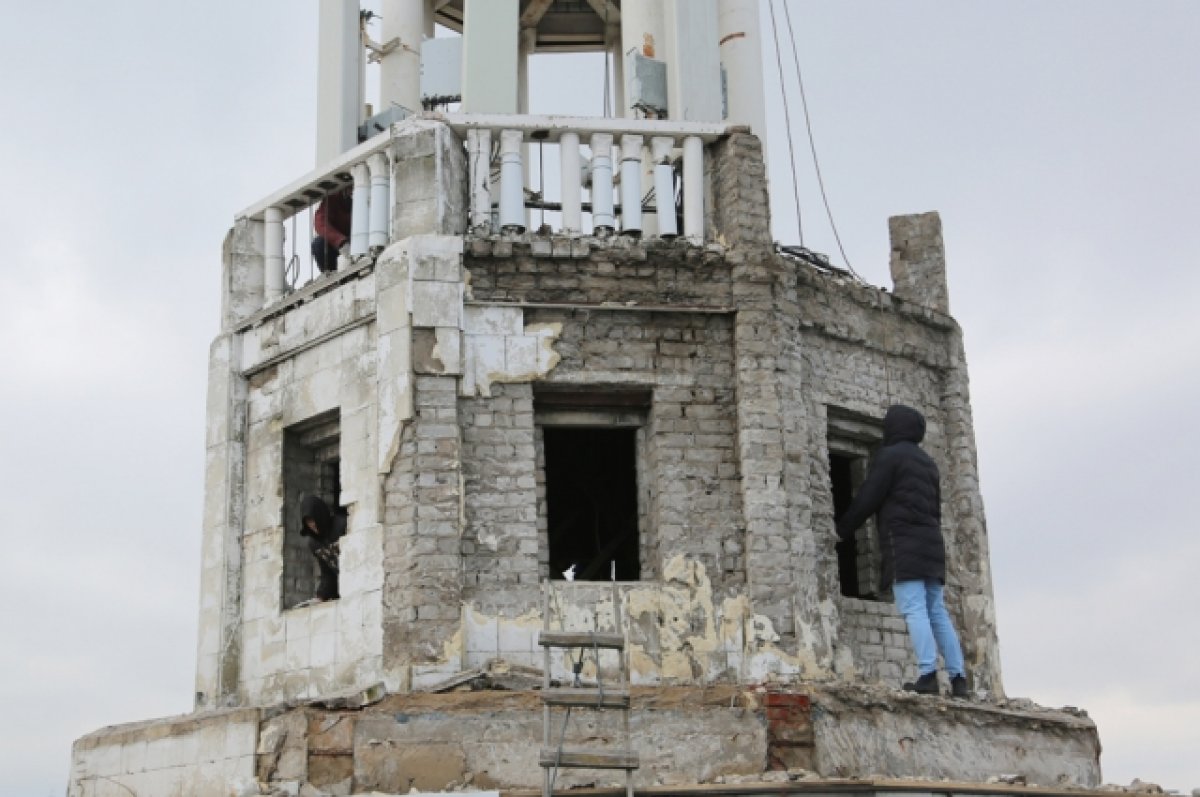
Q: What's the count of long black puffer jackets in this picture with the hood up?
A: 1